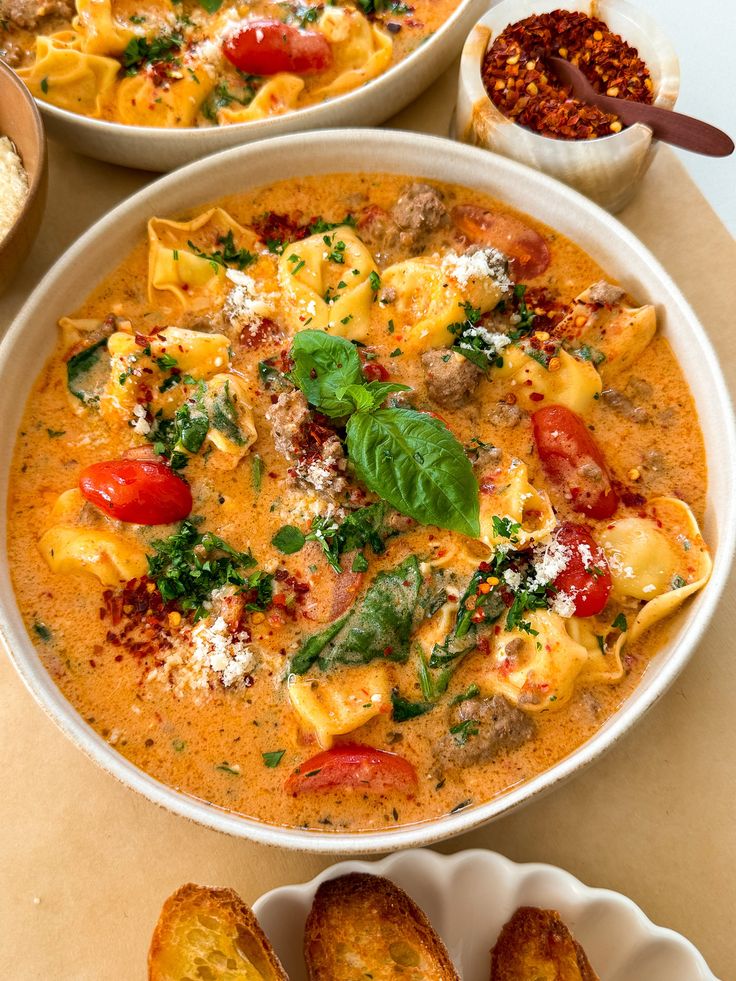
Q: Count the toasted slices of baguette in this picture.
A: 3